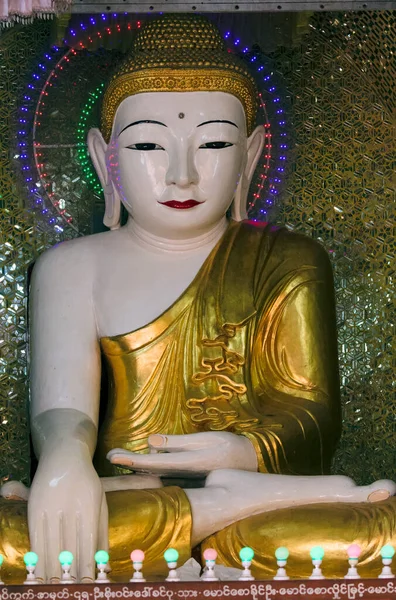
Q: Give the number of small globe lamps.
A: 12